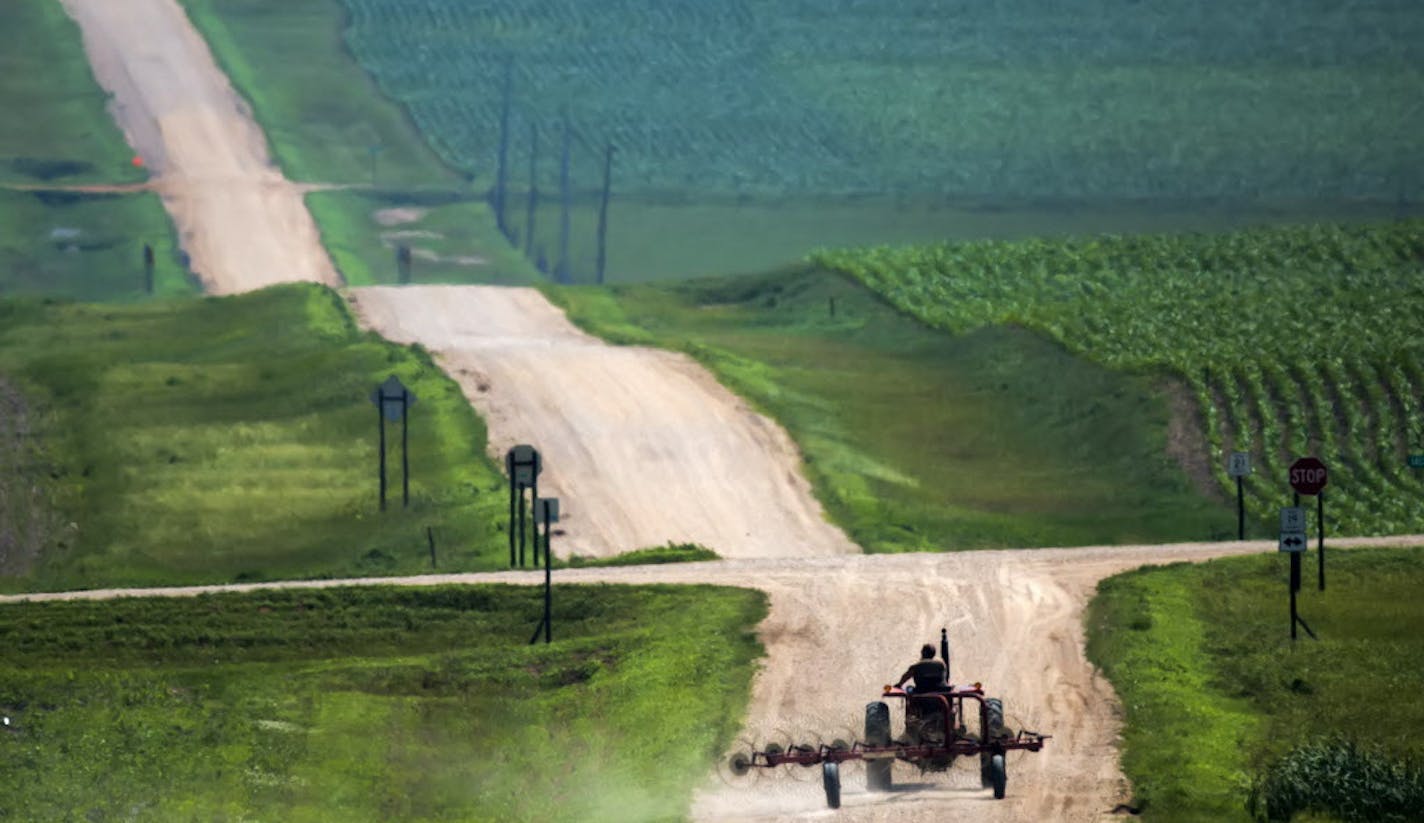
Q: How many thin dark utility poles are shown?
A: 4